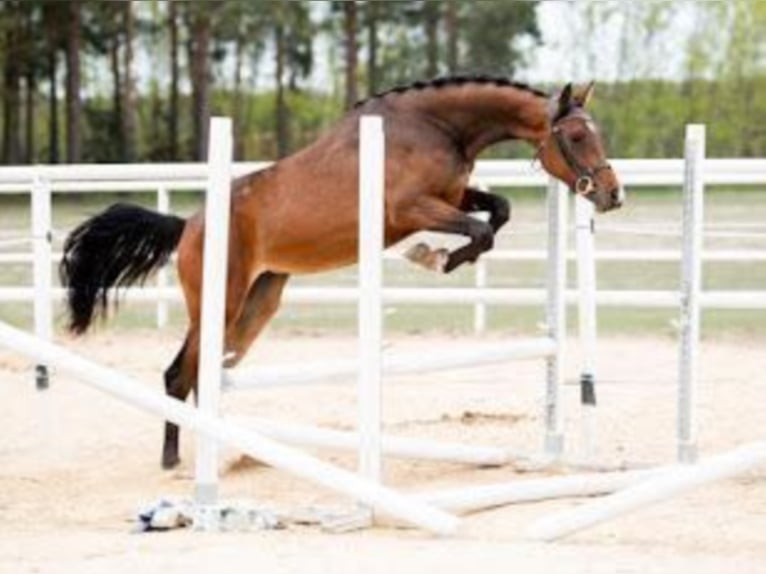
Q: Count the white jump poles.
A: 5